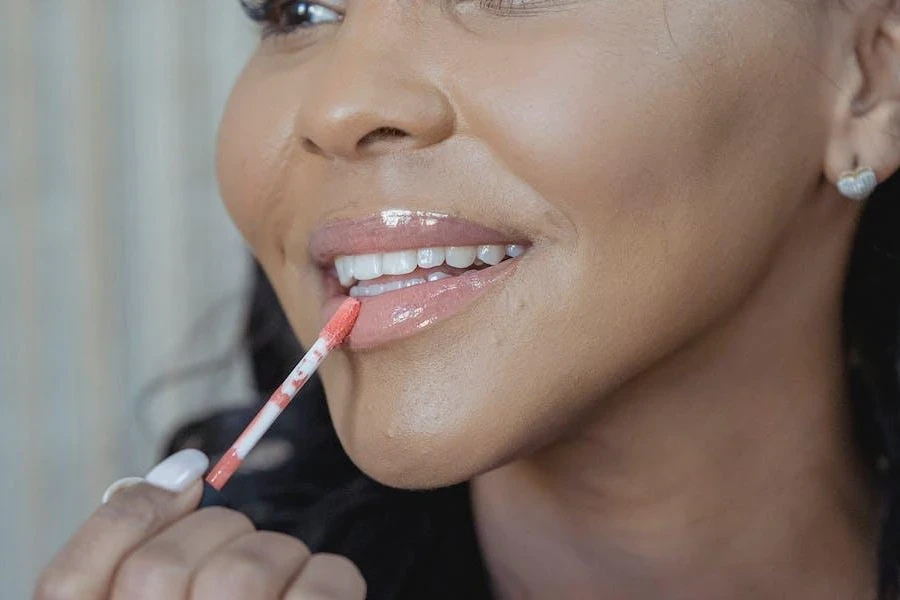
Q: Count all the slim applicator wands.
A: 1